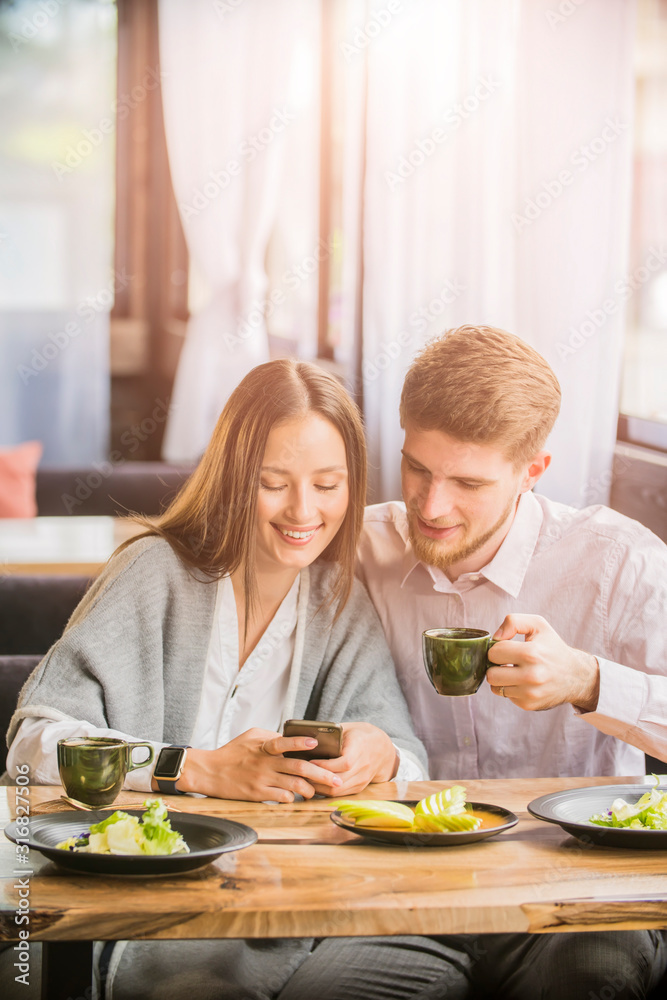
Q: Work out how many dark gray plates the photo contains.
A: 3